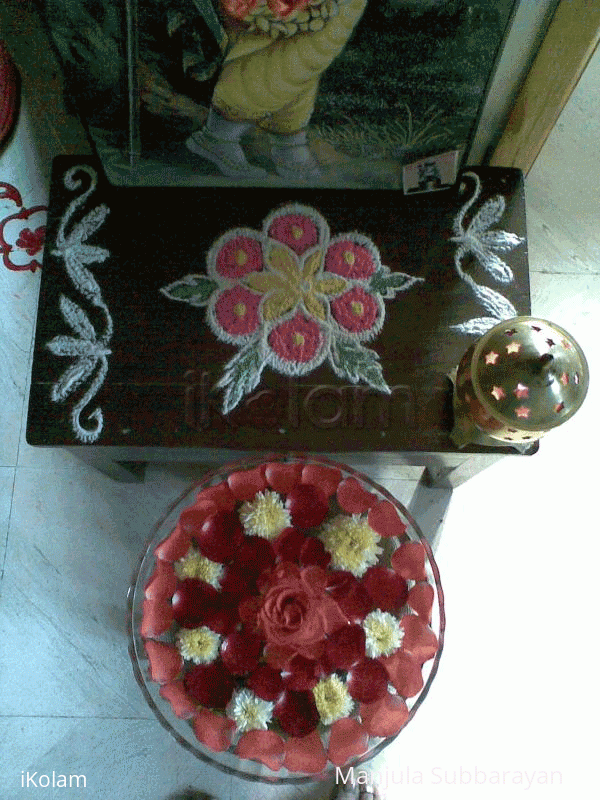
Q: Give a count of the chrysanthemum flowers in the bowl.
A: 7